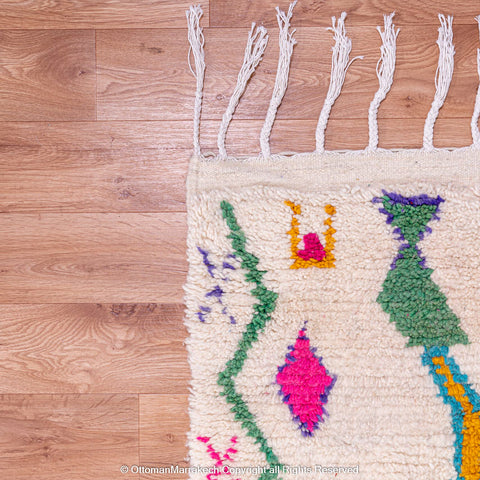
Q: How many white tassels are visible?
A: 7